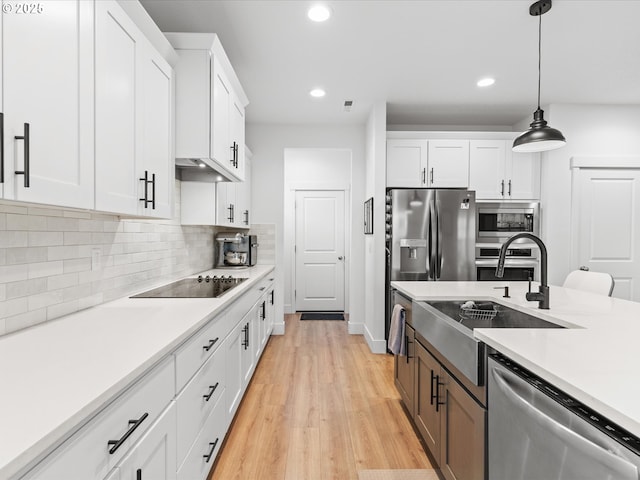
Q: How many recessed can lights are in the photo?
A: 3